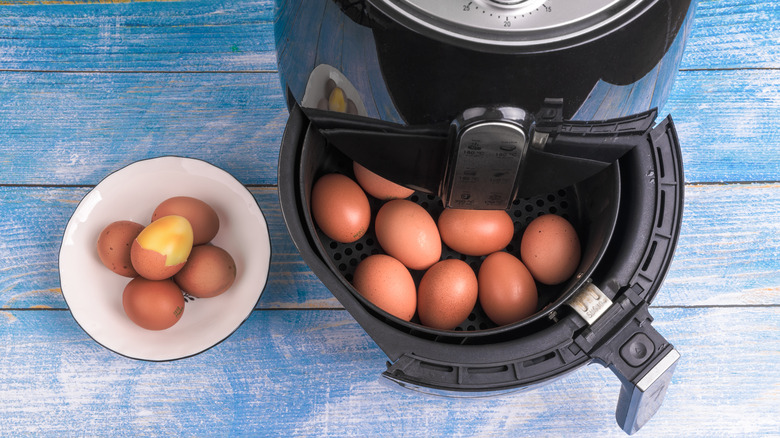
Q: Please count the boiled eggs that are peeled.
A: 1